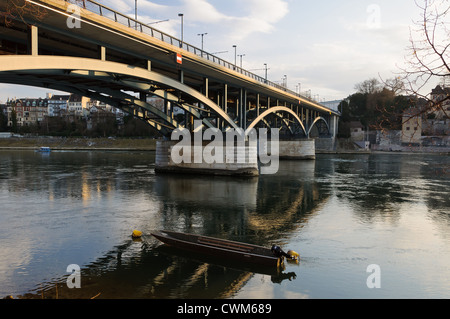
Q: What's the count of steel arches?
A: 3